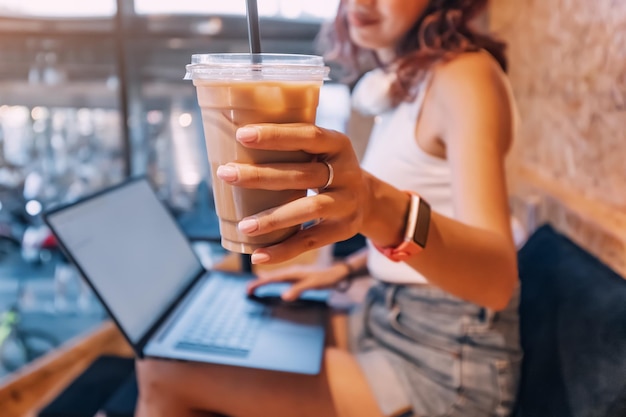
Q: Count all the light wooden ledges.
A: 2